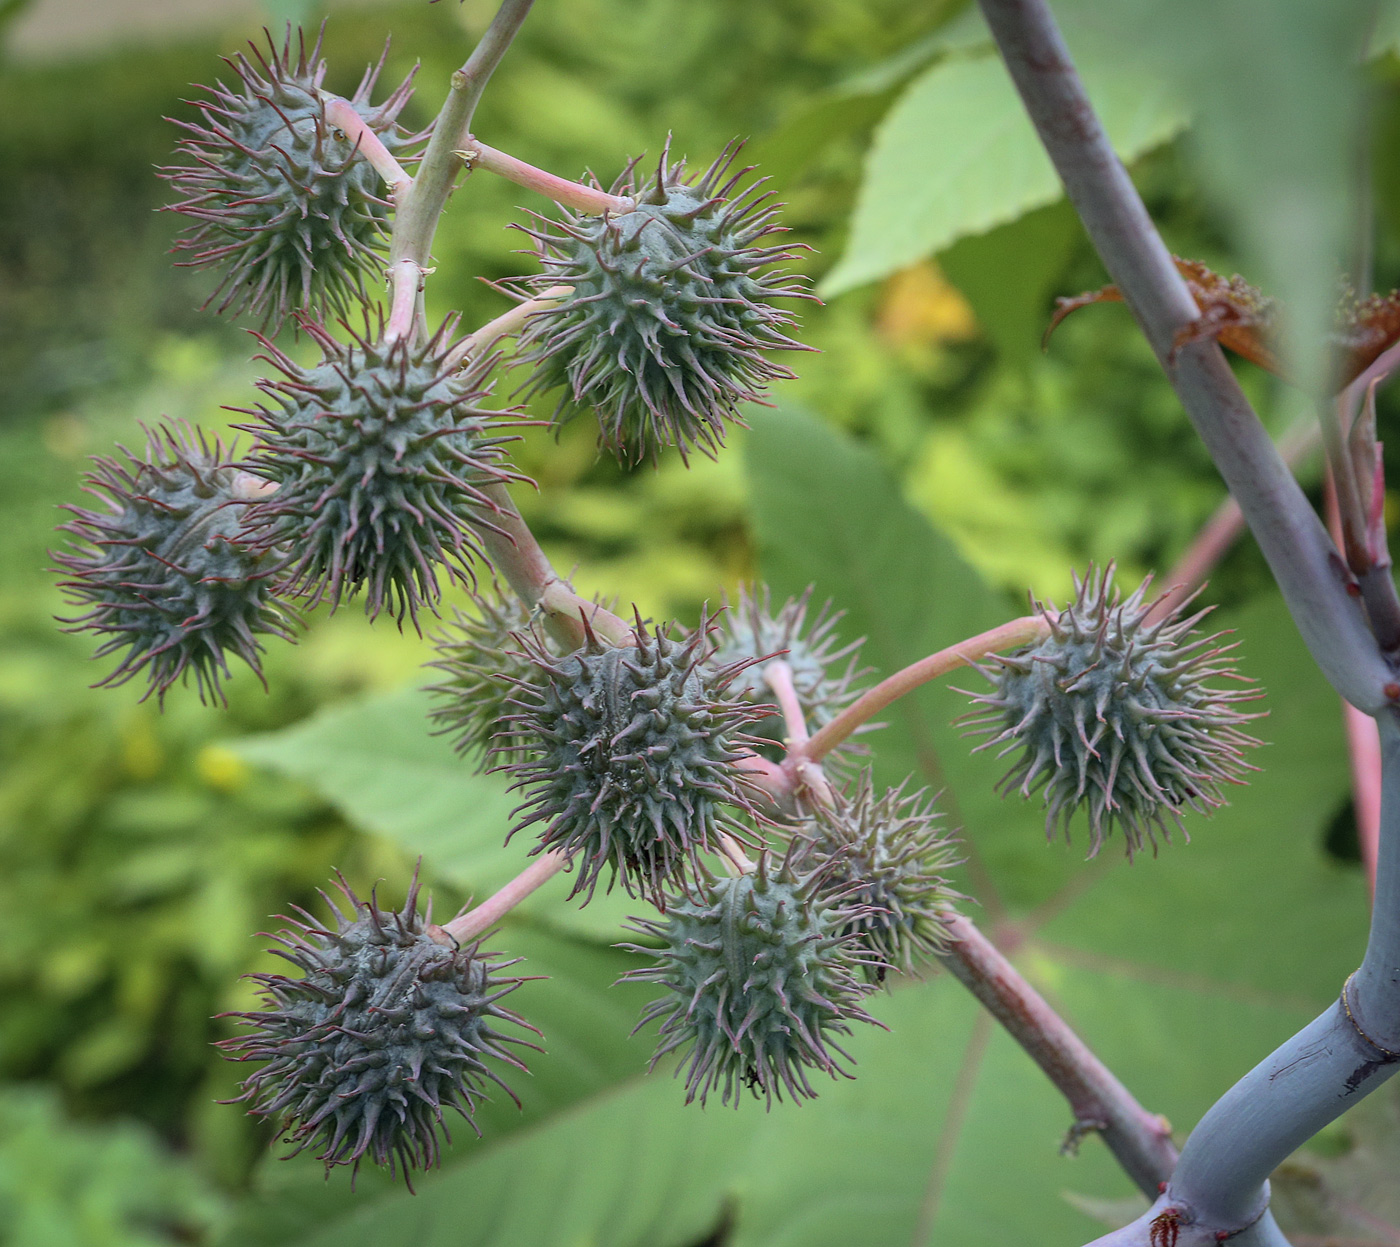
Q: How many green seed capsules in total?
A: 11